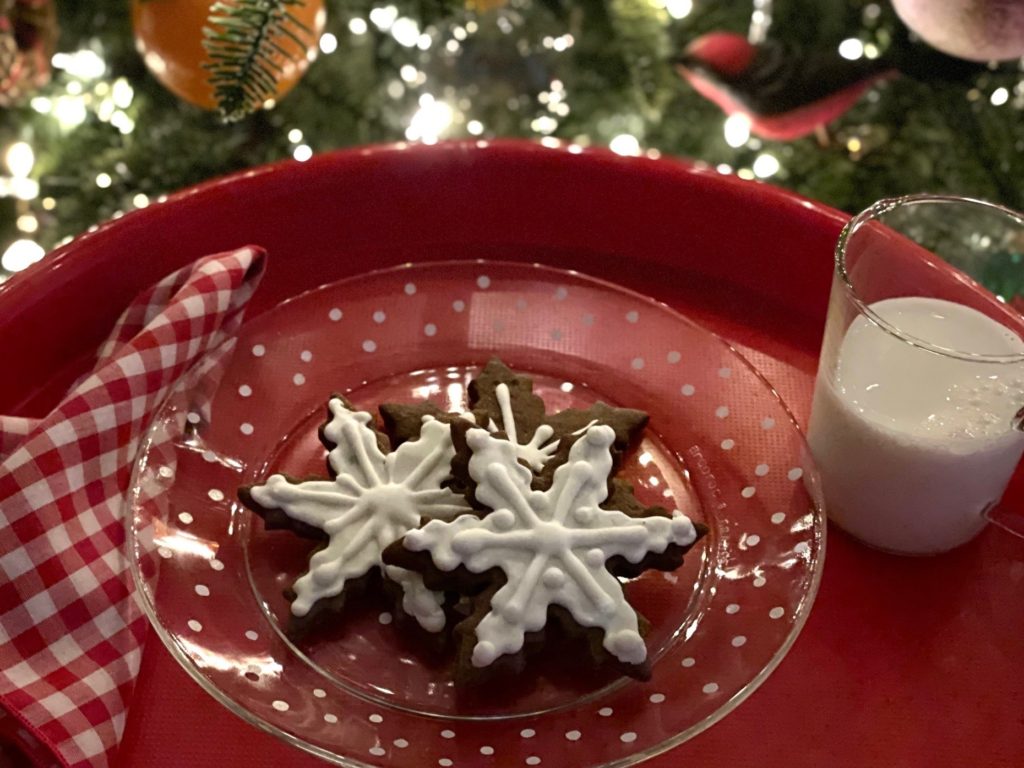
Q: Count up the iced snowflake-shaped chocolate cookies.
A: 3